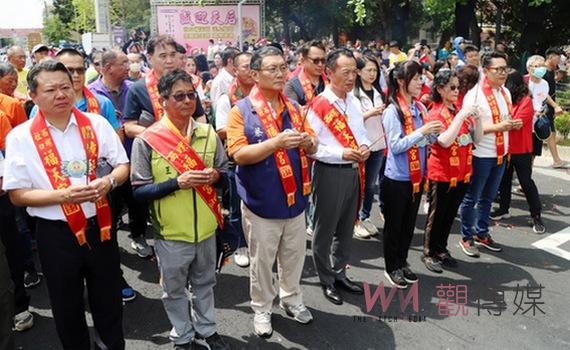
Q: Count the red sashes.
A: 11